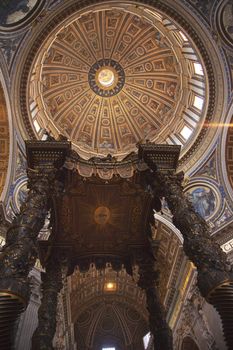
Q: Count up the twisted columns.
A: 4